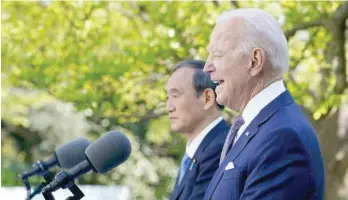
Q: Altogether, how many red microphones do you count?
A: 0